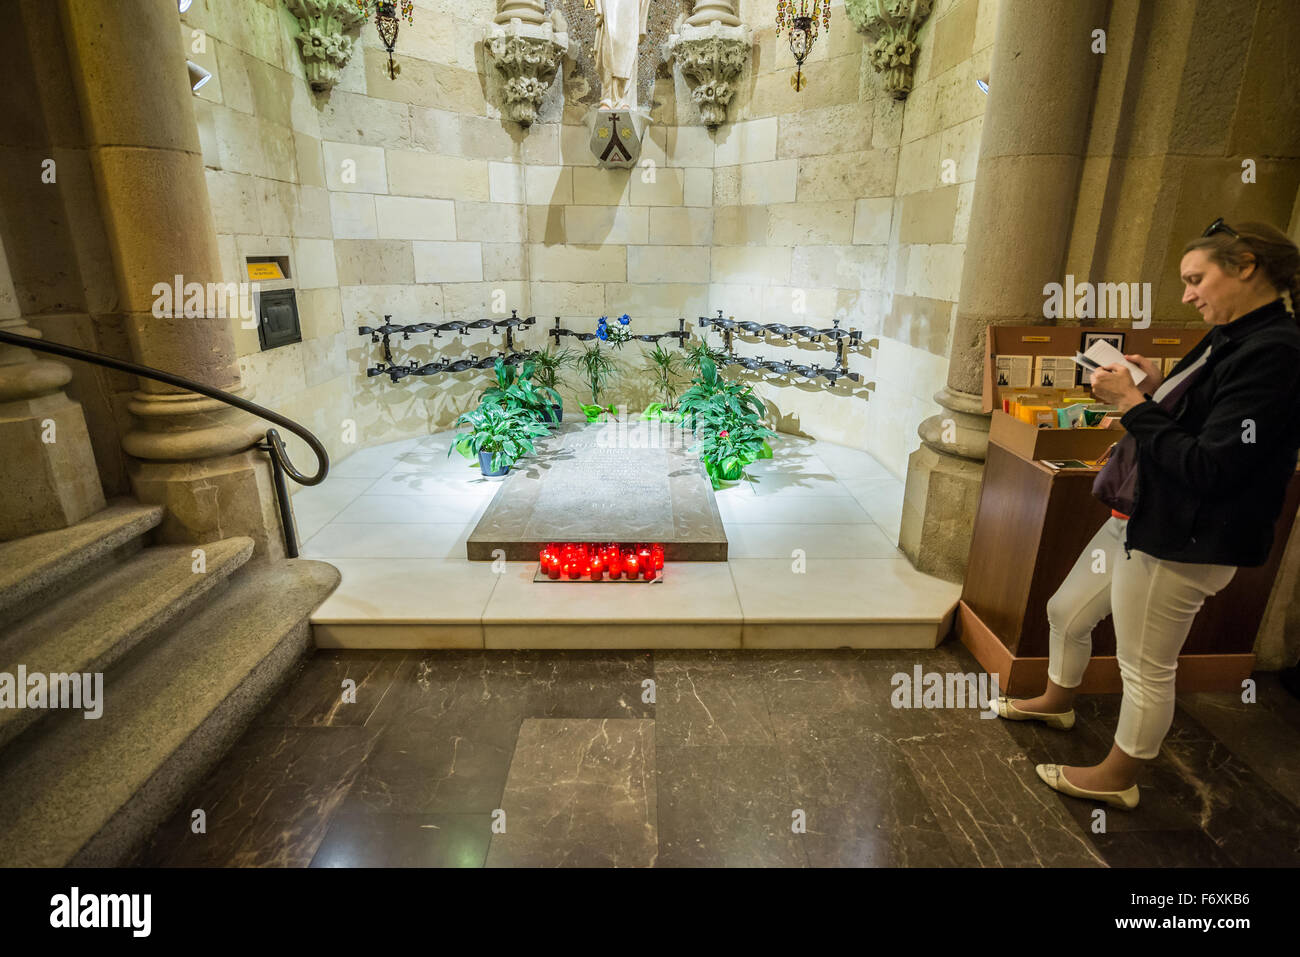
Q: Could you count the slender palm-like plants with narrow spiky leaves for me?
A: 4